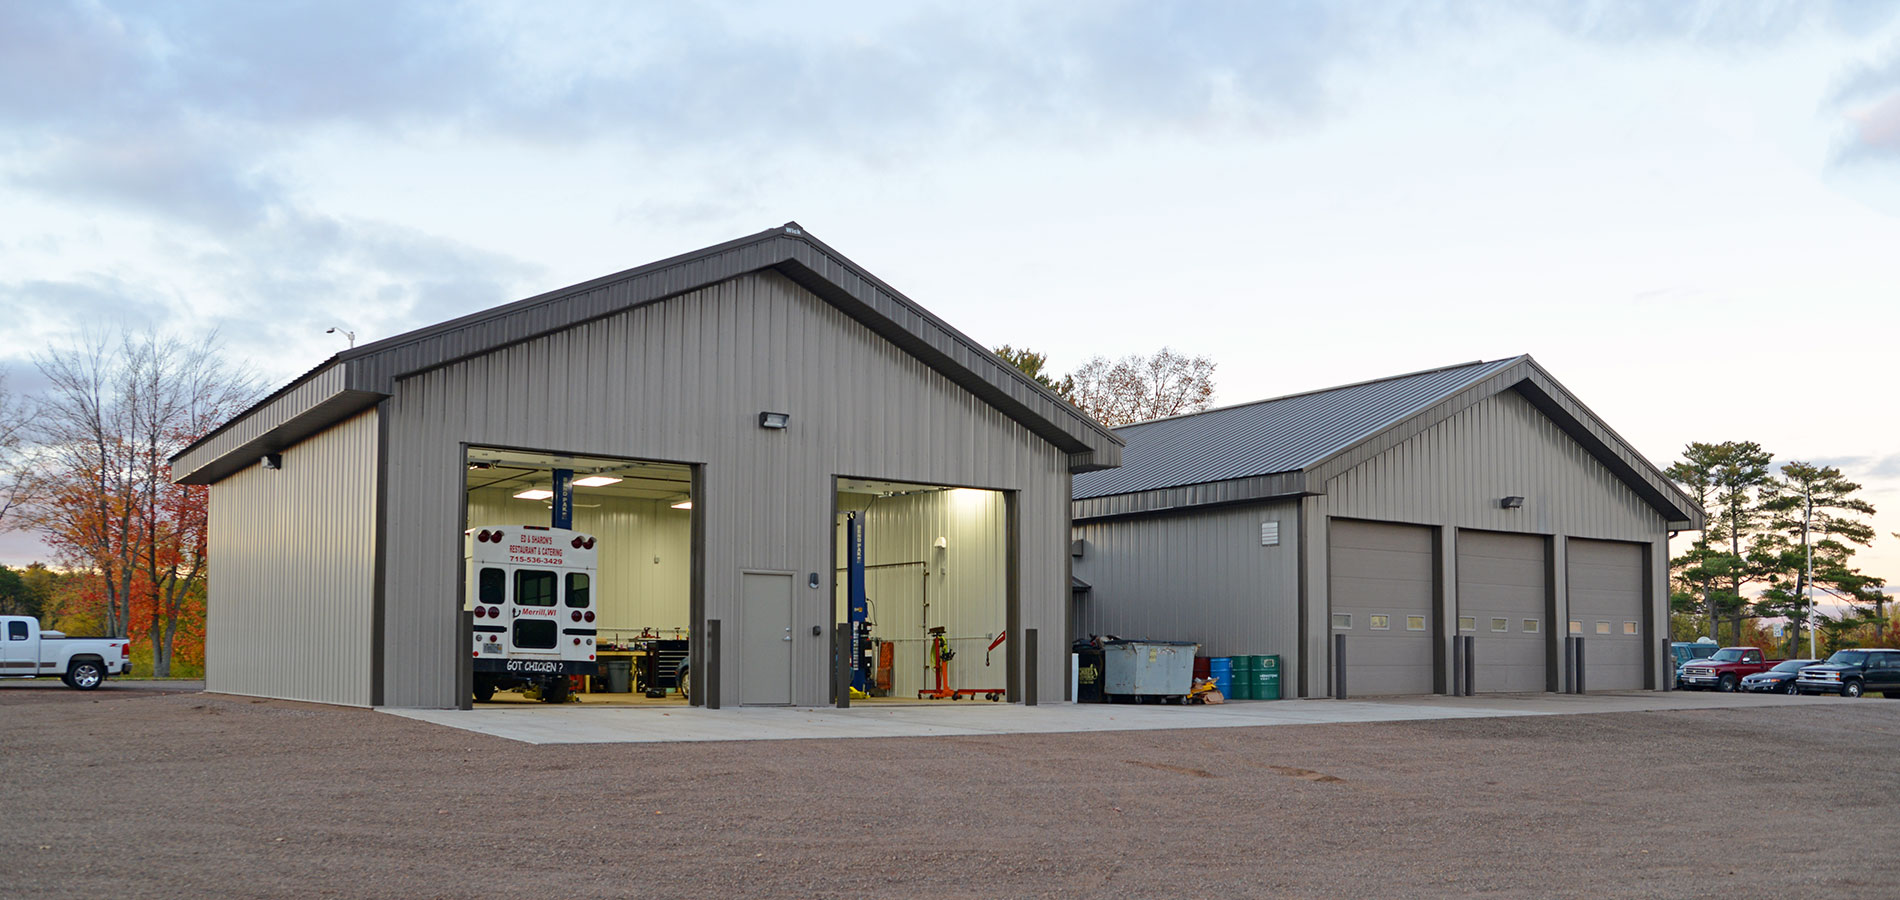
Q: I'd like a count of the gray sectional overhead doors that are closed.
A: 3